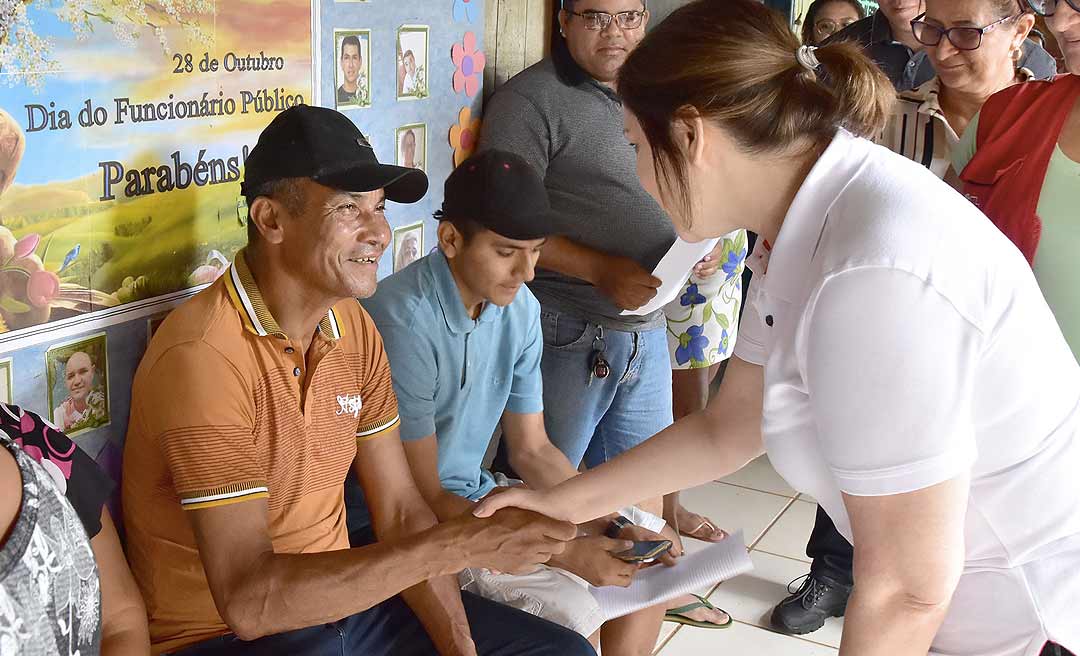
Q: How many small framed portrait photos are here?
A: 5